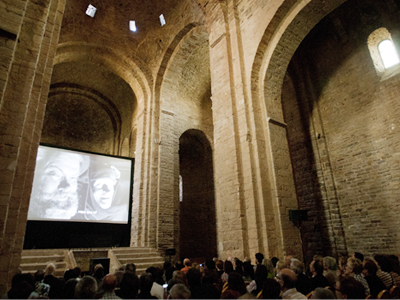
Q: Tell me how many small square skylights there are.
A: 3